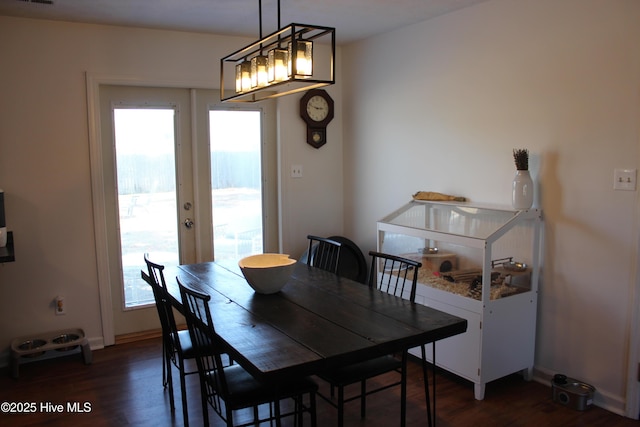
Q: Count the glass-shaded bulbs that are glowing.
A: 4